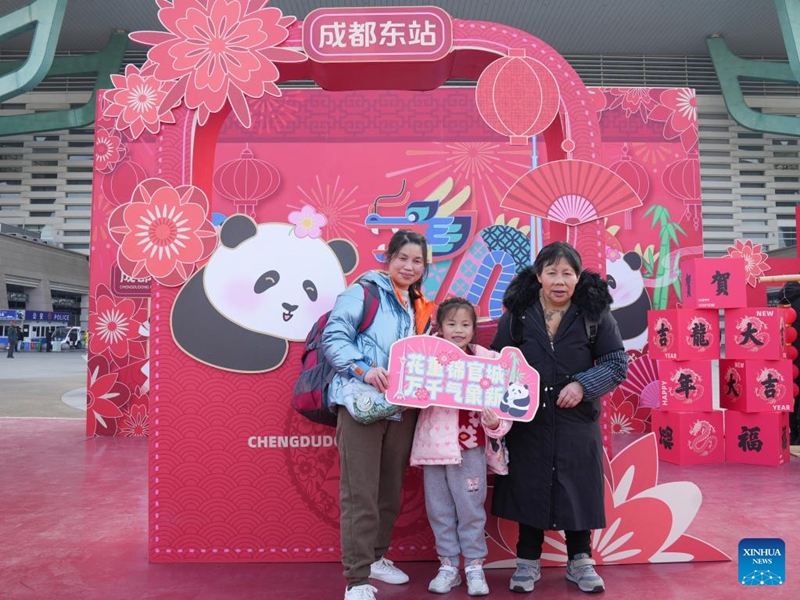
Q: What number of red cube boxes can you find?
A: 7